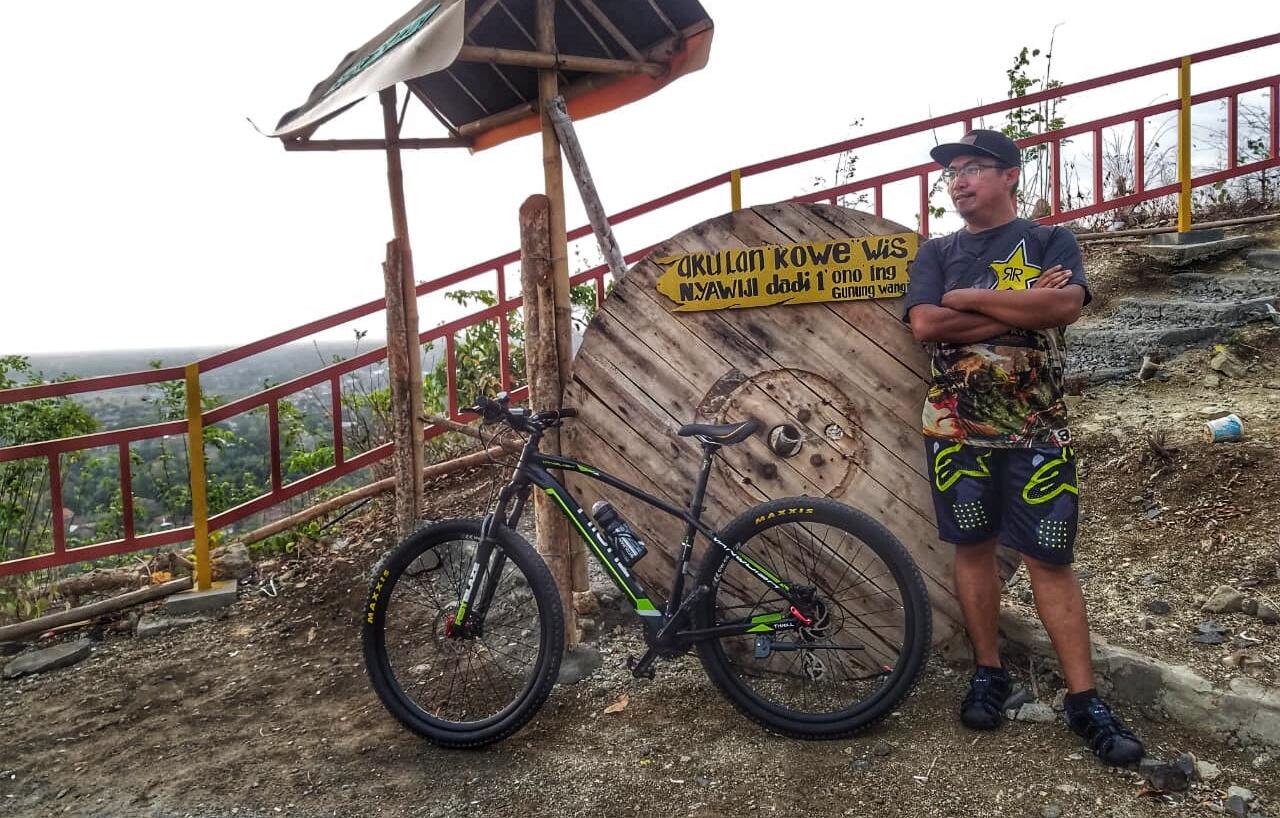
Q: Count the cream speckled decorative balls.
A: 0